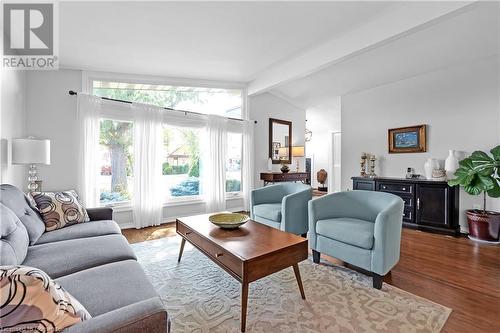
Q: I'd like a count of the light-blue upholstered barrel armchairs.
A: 2